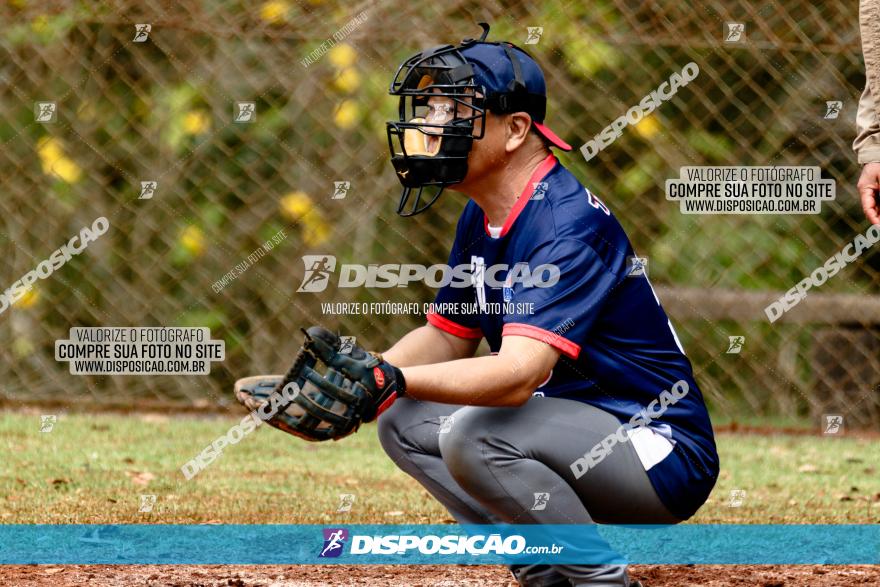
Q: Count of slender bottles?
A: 0